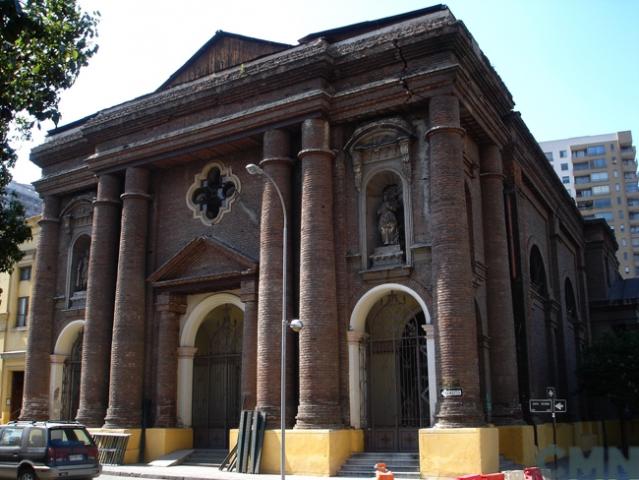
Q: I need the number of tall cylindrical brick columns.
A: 7